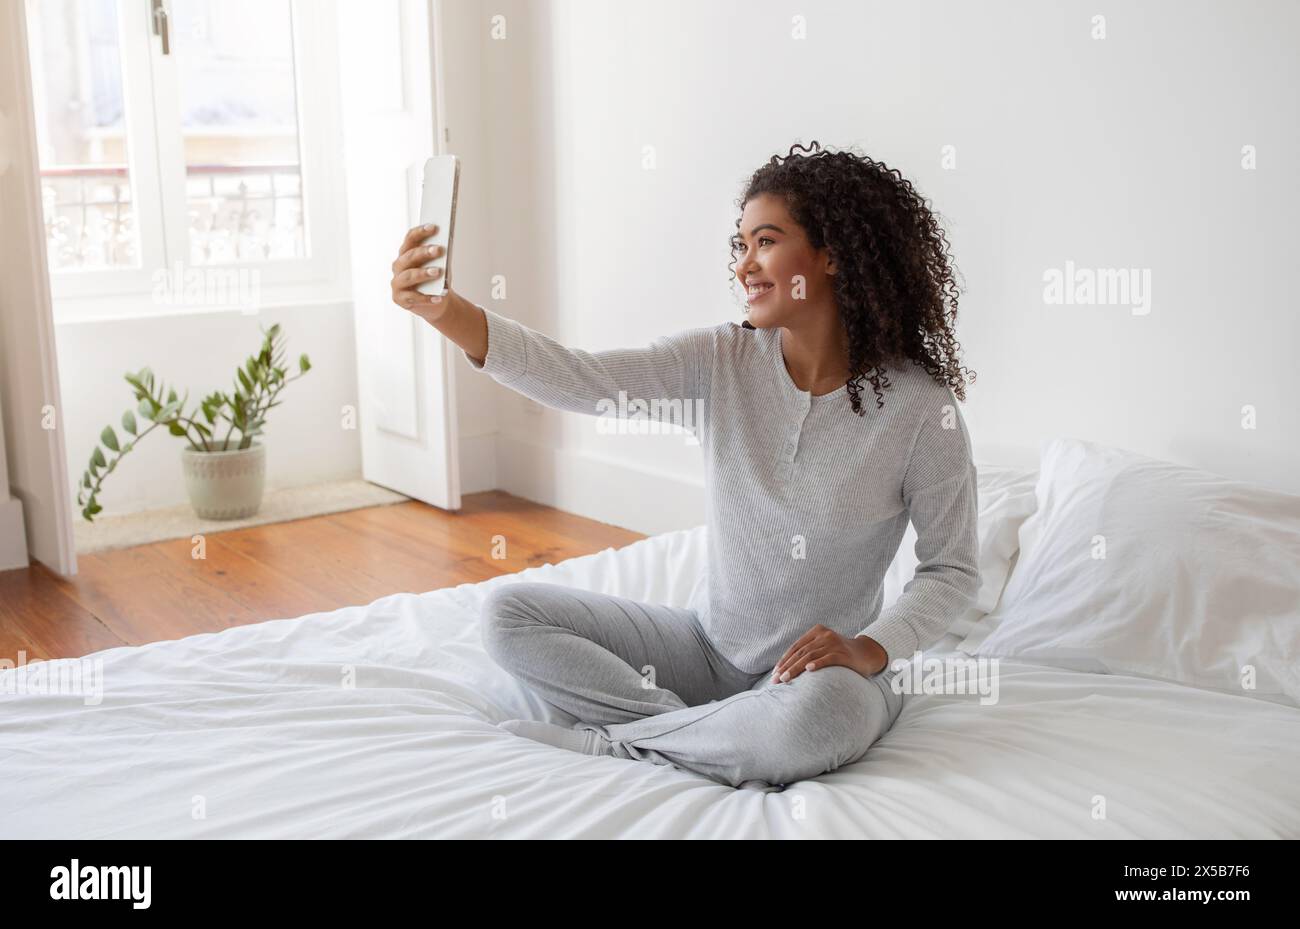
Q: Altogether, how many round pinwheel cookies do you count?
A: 0